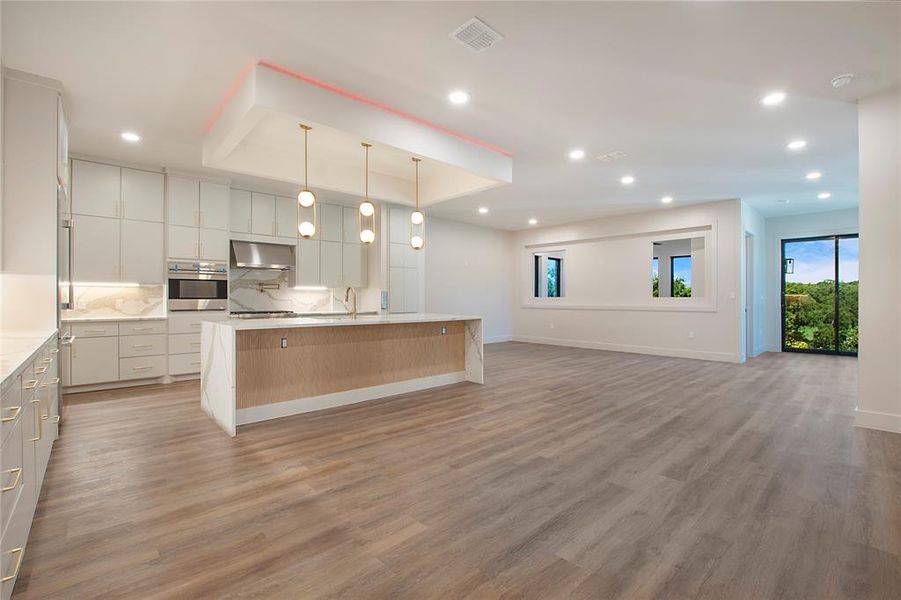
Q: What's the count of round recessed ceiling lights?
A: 11